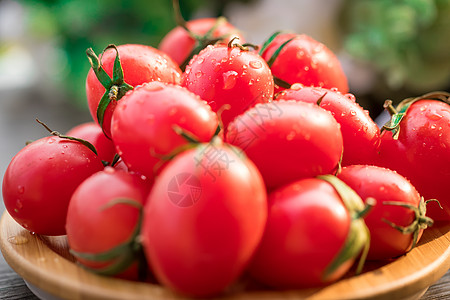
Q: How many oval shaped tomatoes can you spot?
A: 14